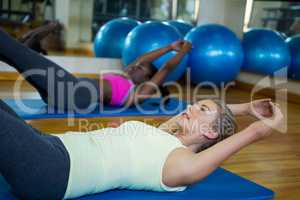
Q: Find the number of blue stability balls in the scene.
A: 6